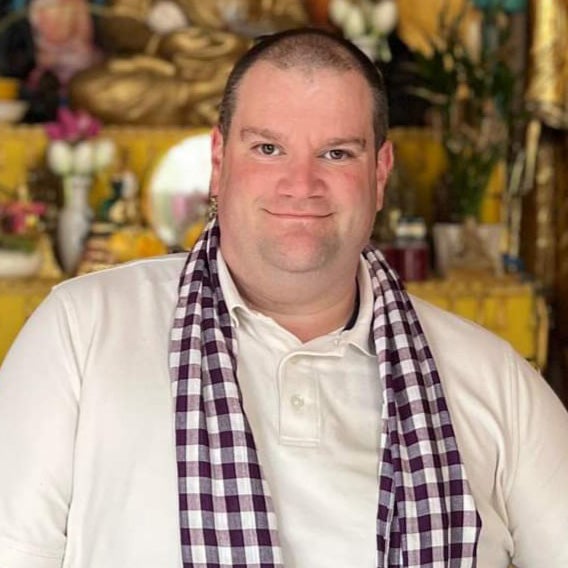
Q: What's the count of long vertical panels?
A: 2